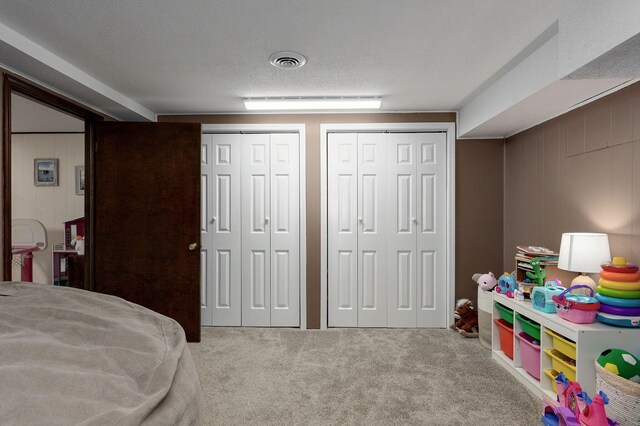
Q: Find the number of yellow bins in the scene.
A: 3